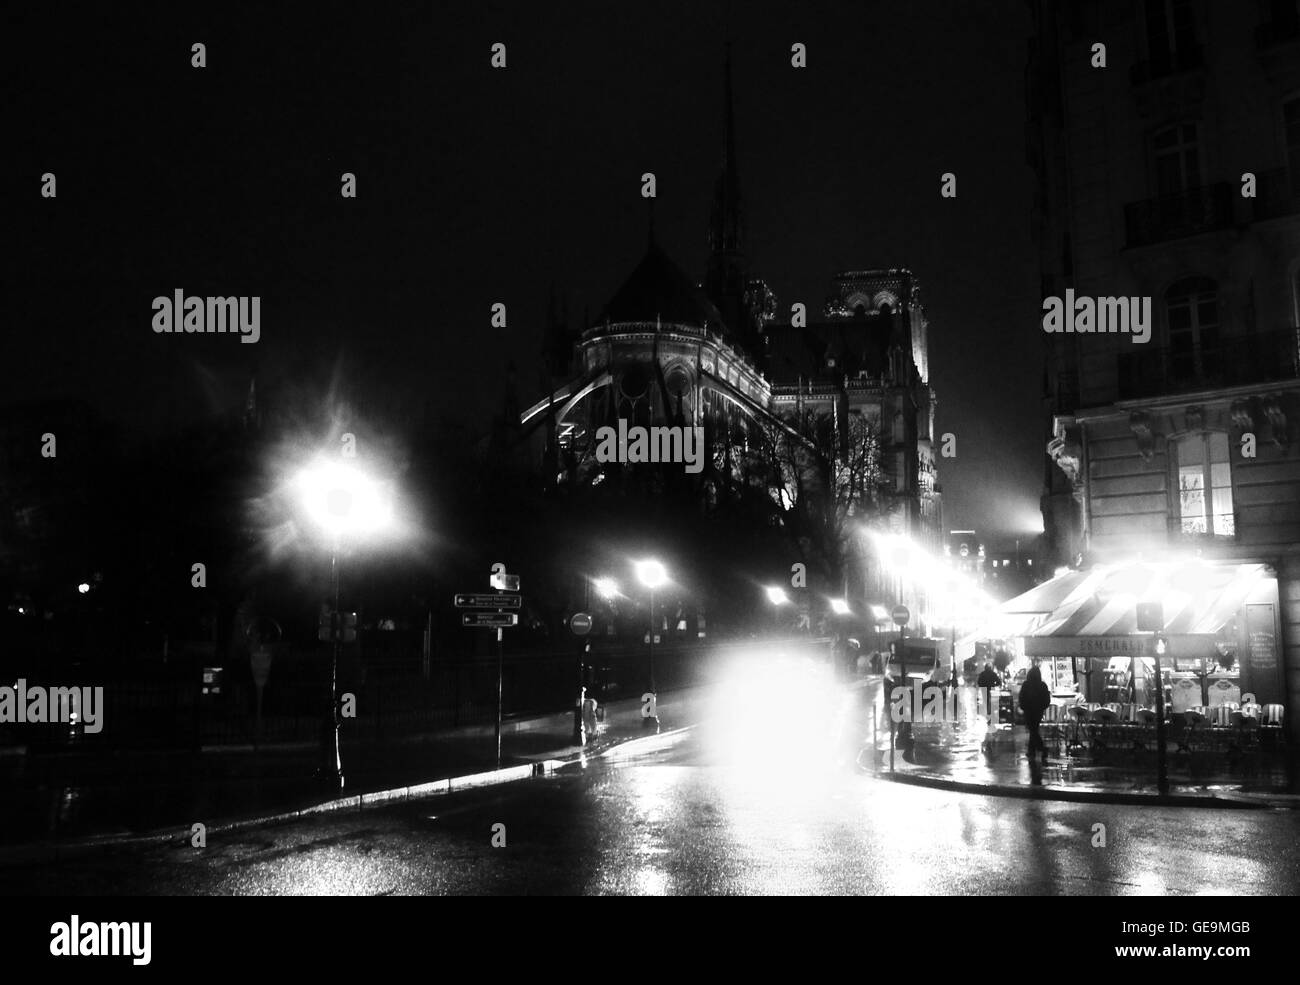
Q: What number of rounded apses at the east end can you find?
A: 1